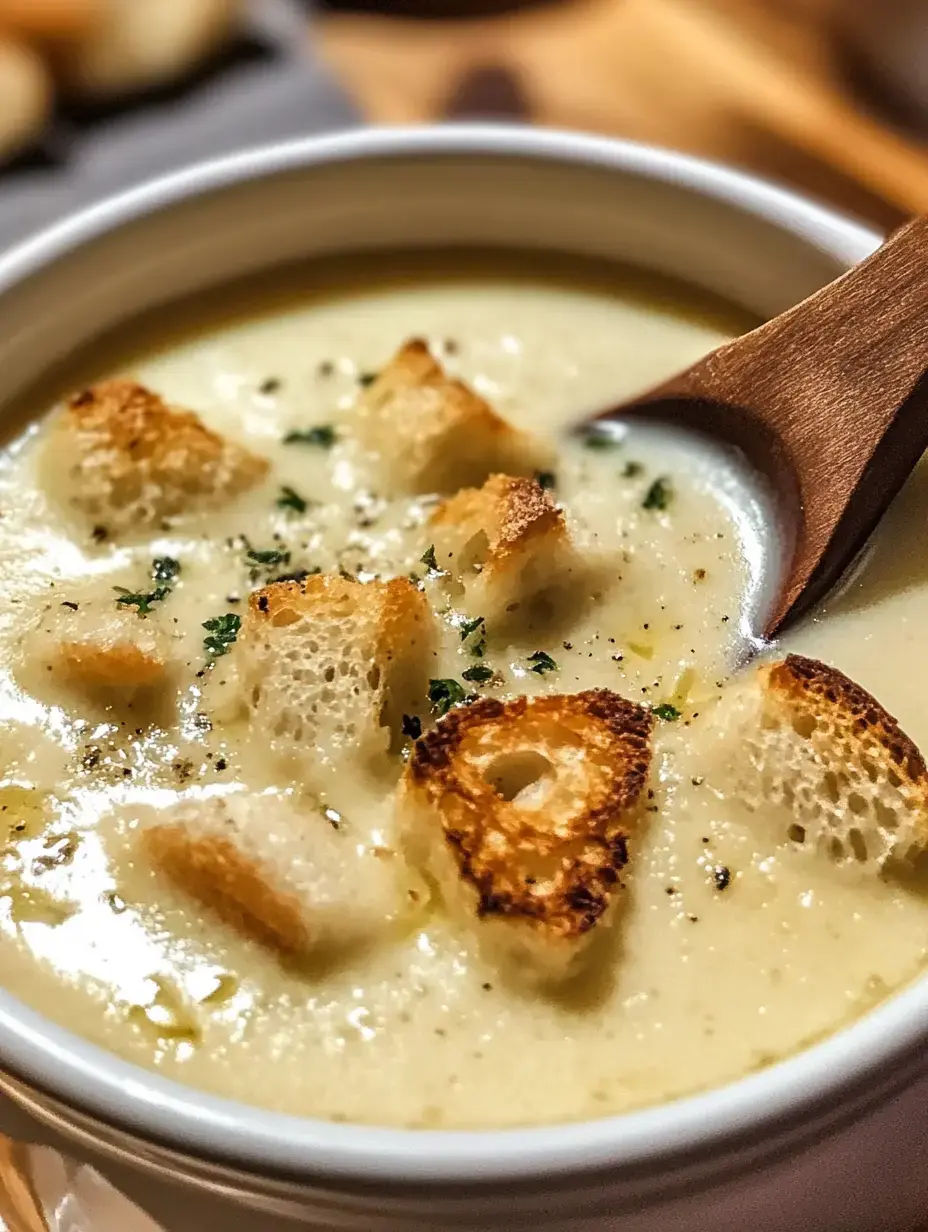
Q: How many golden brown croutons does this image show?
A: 8